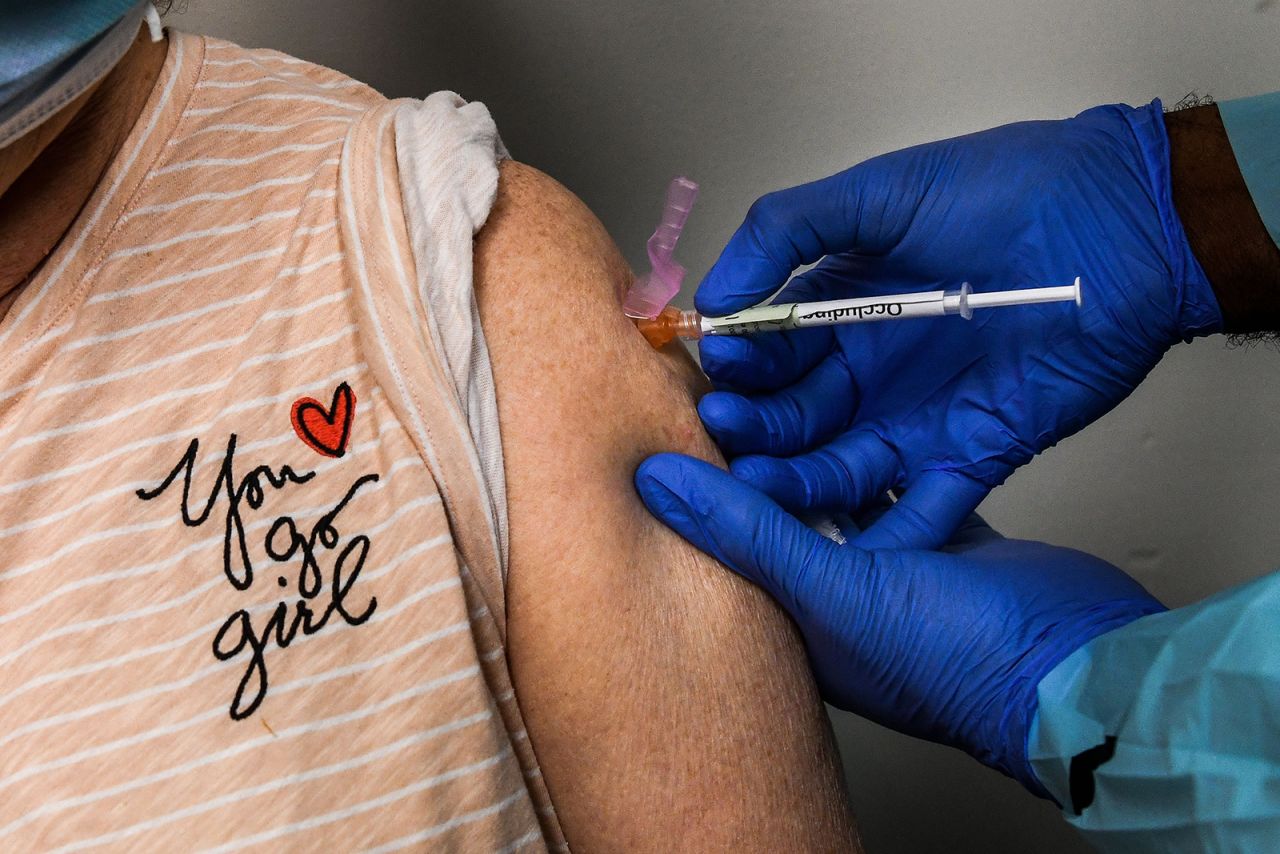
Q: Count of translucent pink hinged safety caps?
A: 1